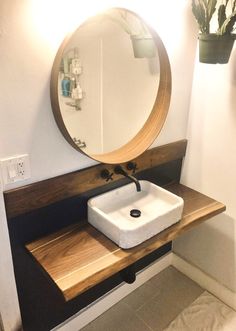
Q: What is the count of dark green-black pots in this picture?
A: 1